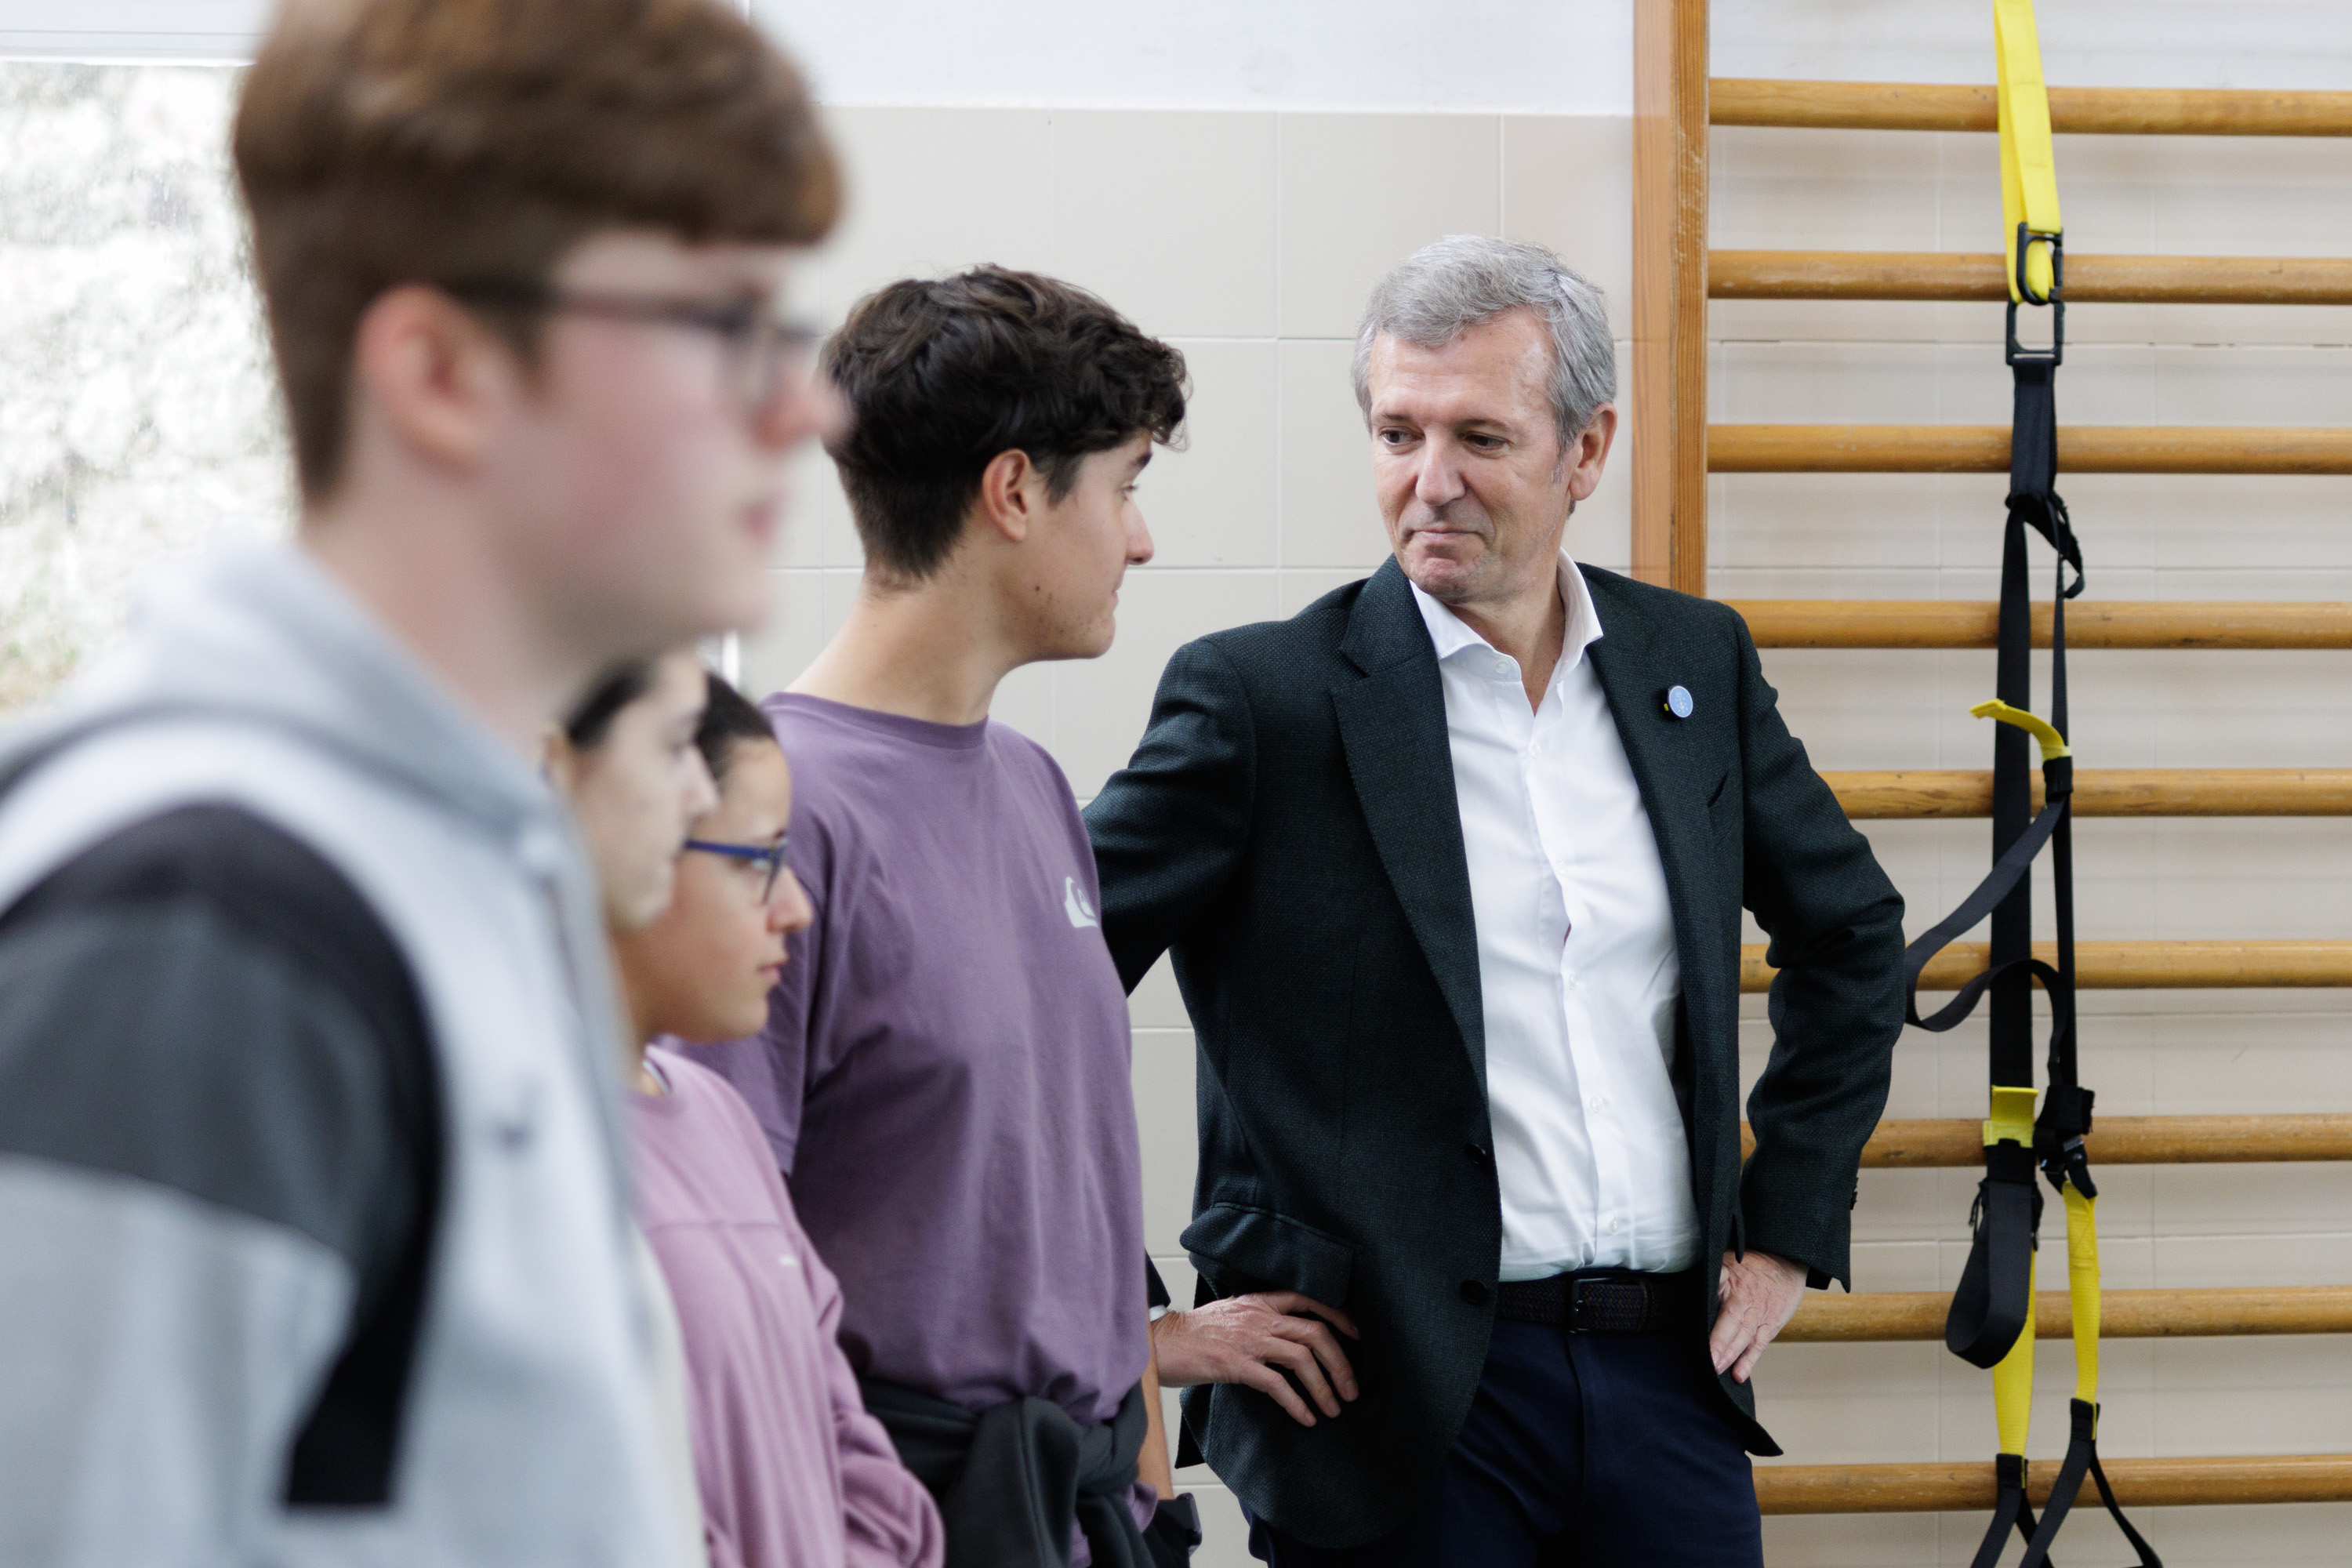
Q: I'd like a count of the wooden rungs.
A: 9